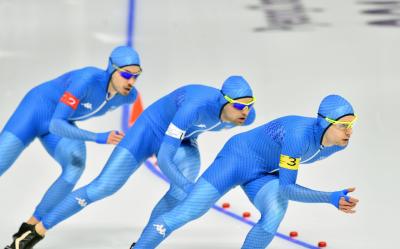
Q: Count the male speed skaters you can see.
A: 3